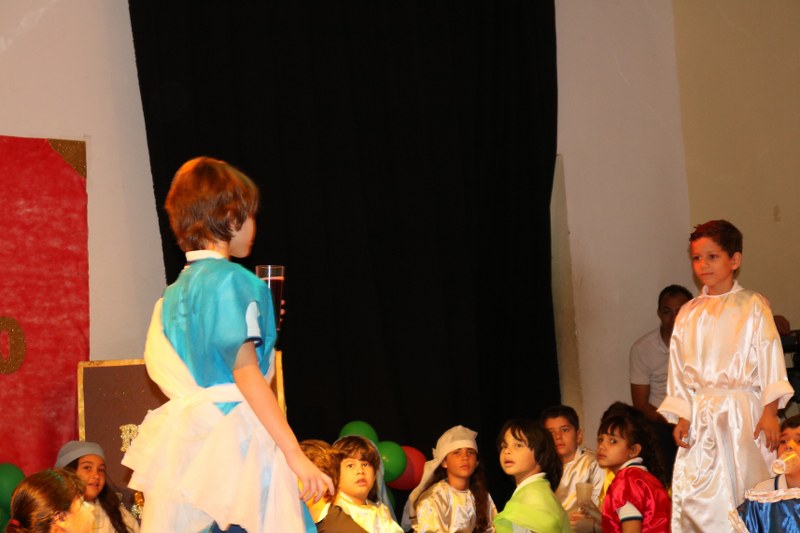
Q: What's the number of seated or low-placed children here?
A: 9